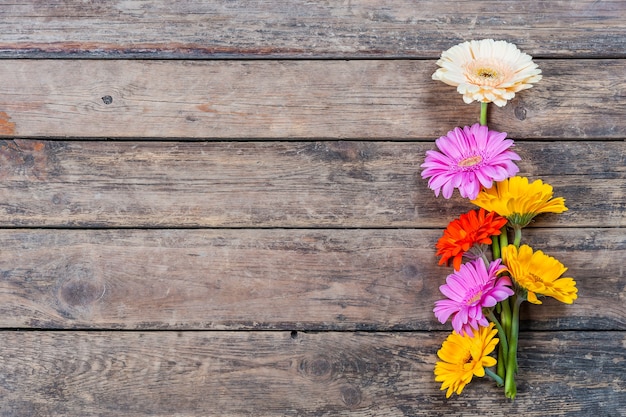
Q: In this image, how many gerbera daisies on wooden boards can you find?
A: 7